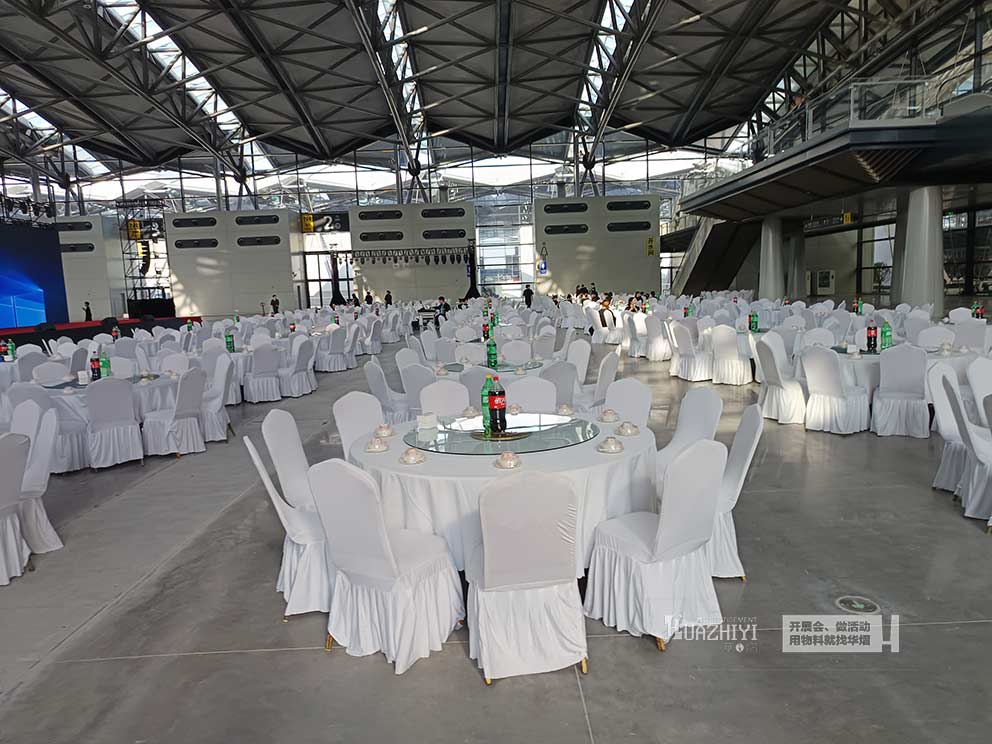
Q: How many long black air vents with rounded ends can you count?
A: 14